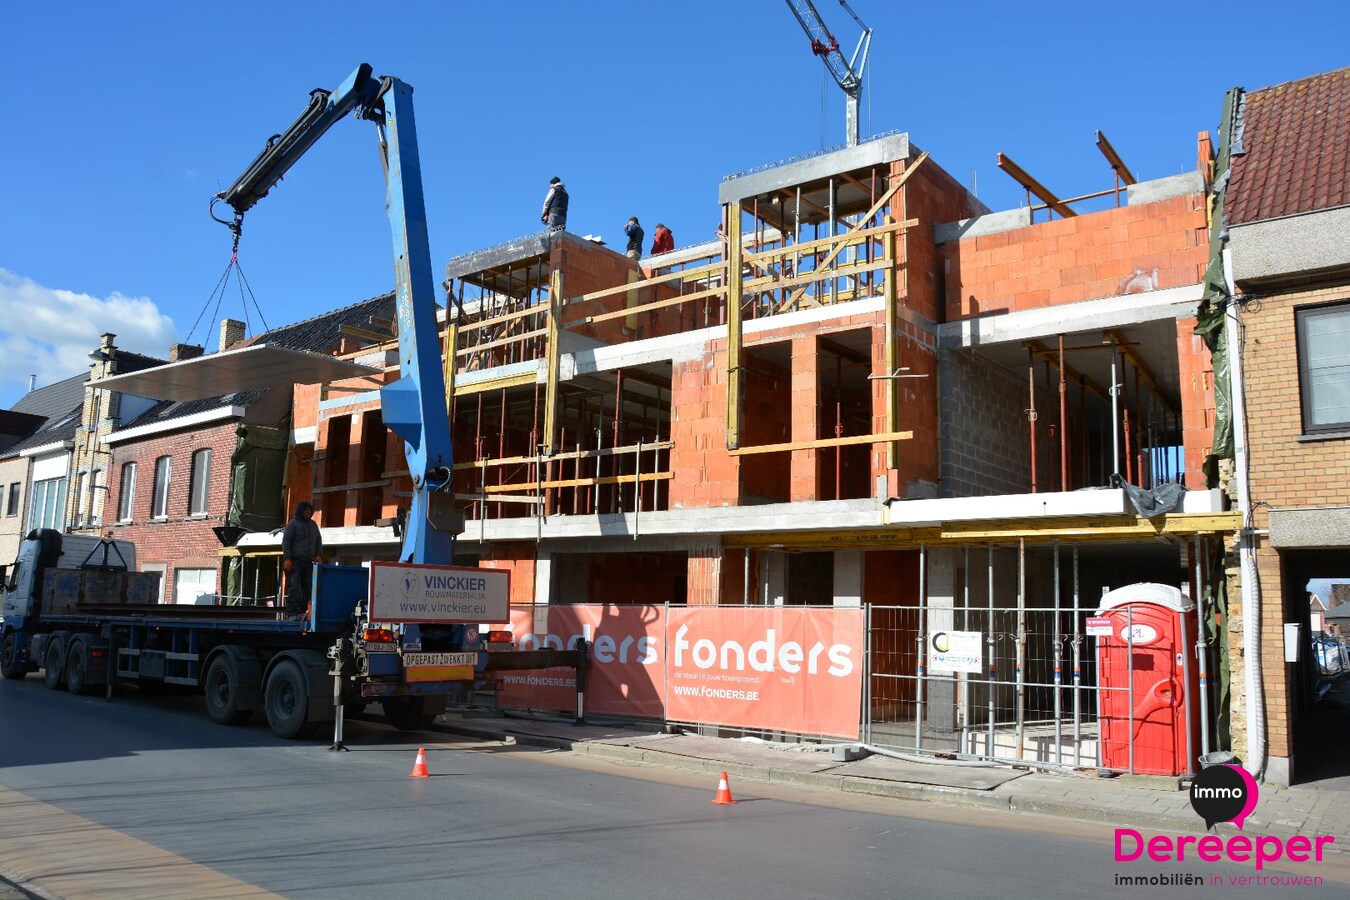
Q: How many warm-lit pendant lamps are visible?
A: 0